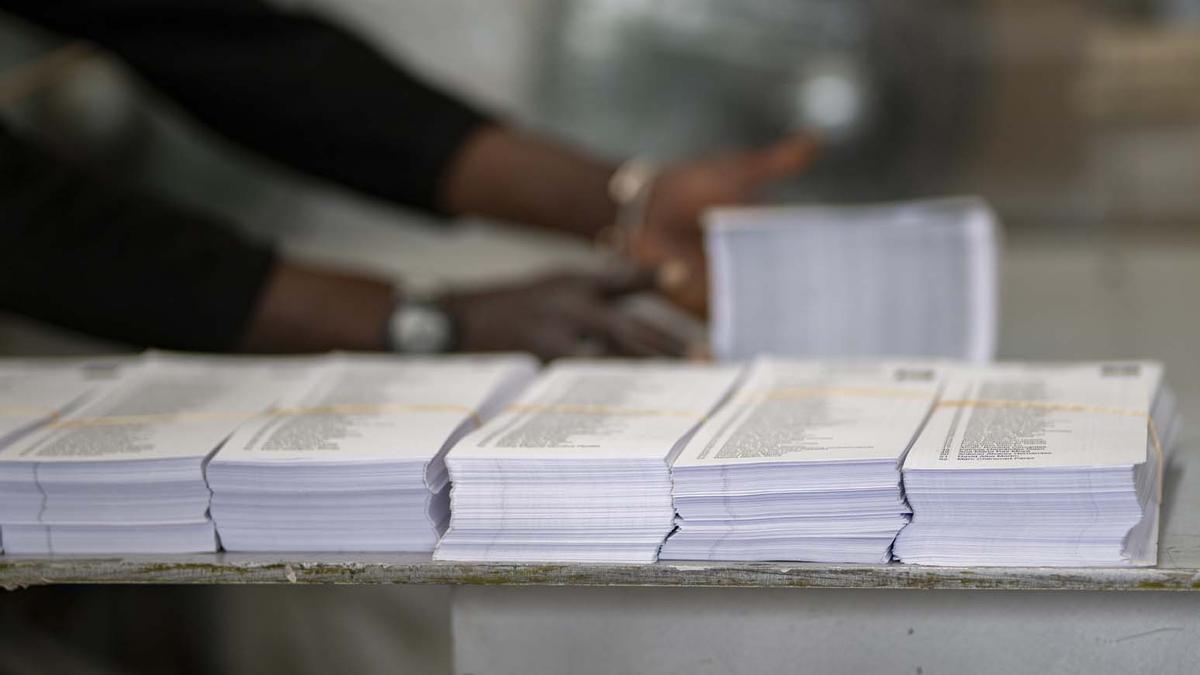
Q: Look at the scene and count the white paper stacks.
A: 7